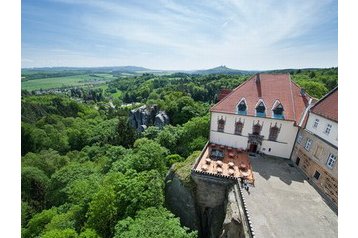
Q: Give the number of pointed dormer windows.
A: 3